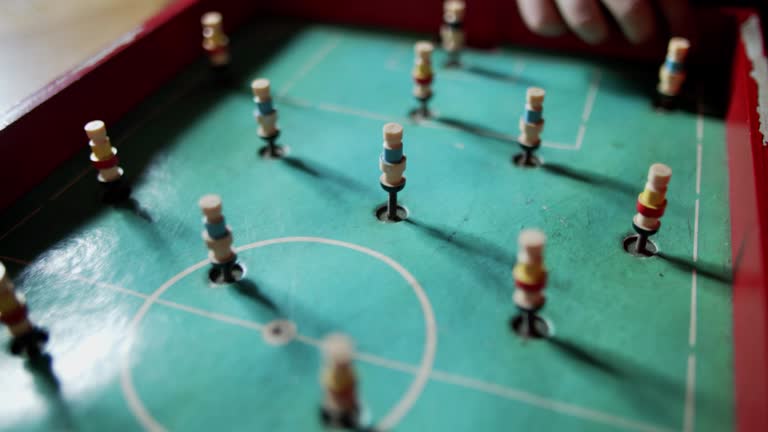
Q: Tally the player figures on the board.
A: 13